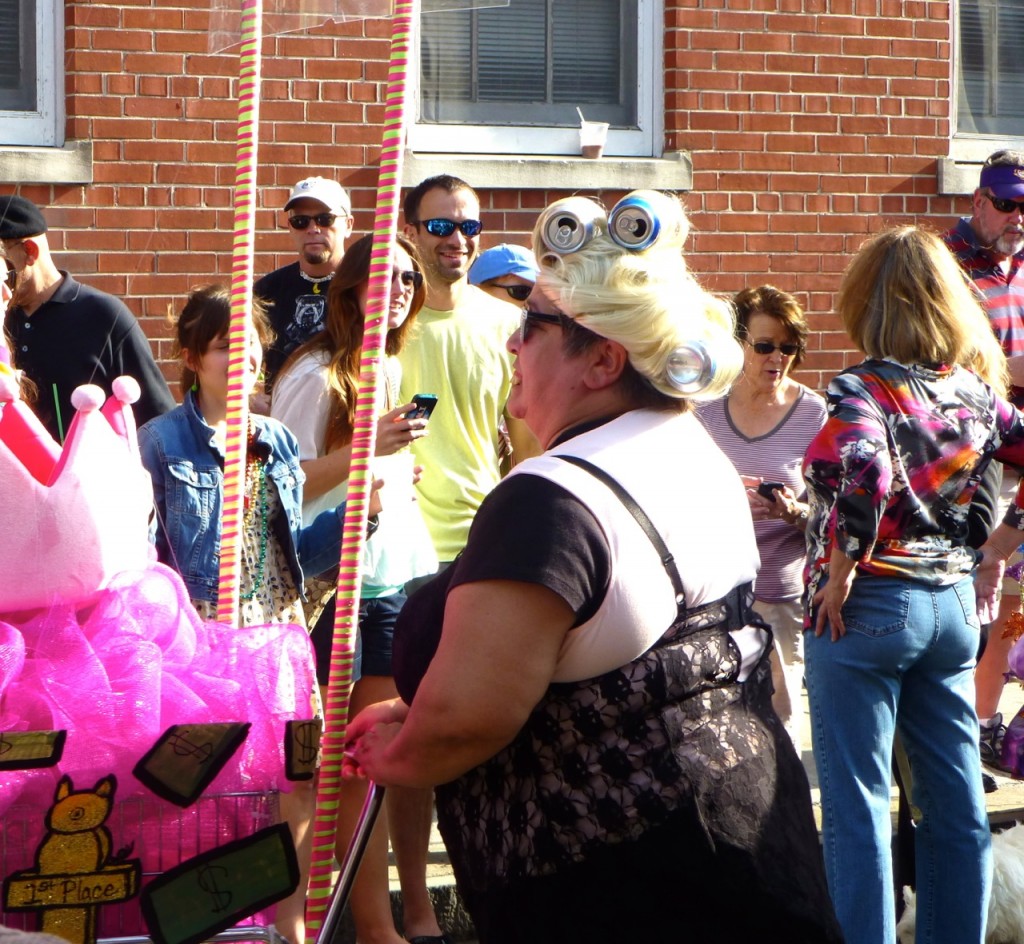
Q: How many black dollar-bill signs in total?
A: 4